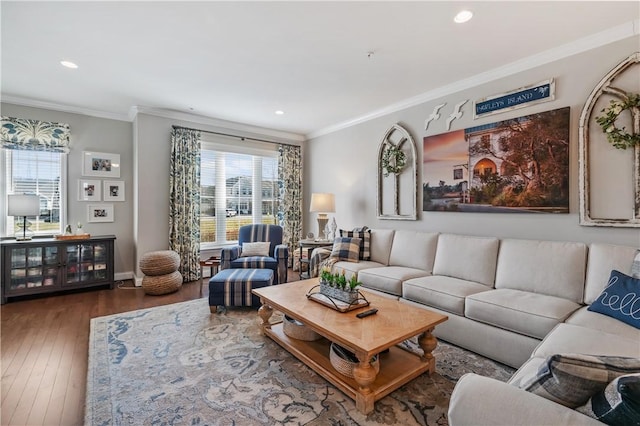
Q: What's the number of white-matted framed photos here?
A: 4